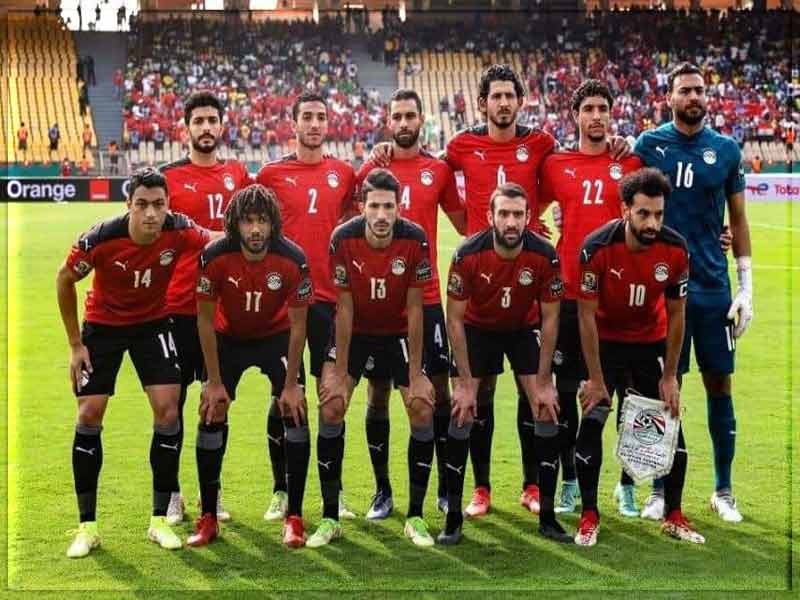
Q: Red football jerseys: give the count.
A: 10